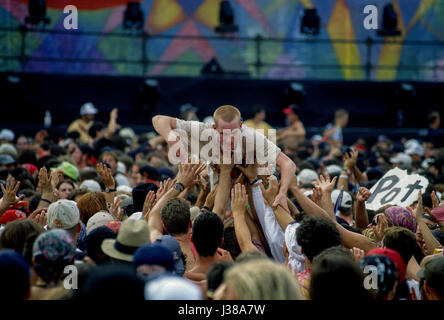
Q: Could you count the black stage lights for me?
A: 5